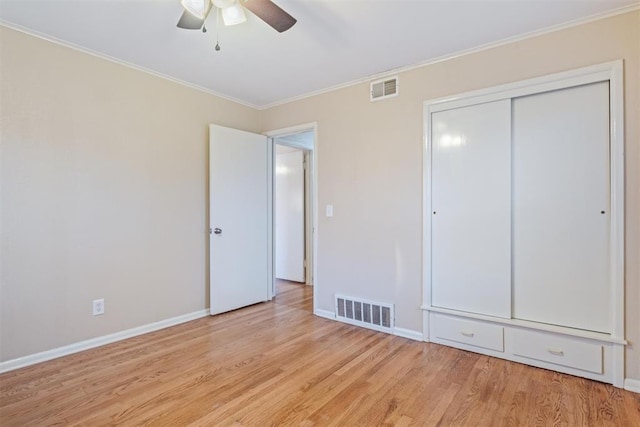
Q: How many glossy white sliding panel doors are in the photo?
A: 2